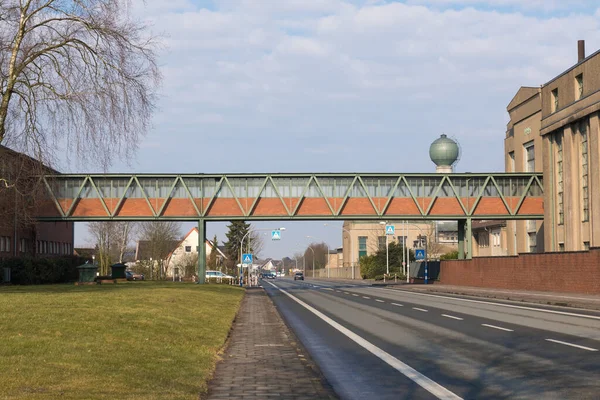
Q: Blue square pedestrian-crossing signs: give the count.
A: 4